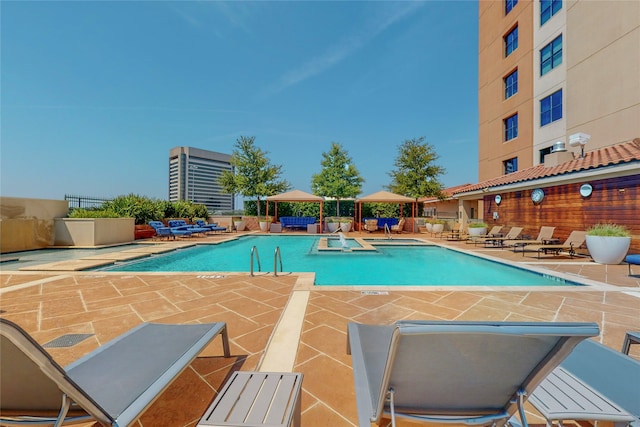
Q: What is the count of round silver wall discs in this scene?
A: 3